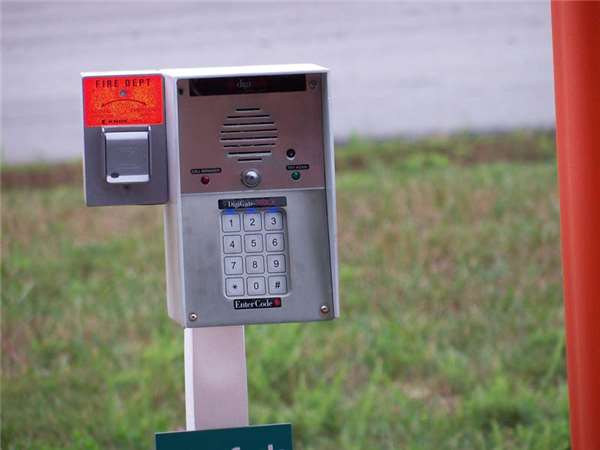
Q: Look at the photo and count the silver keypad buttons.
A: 12